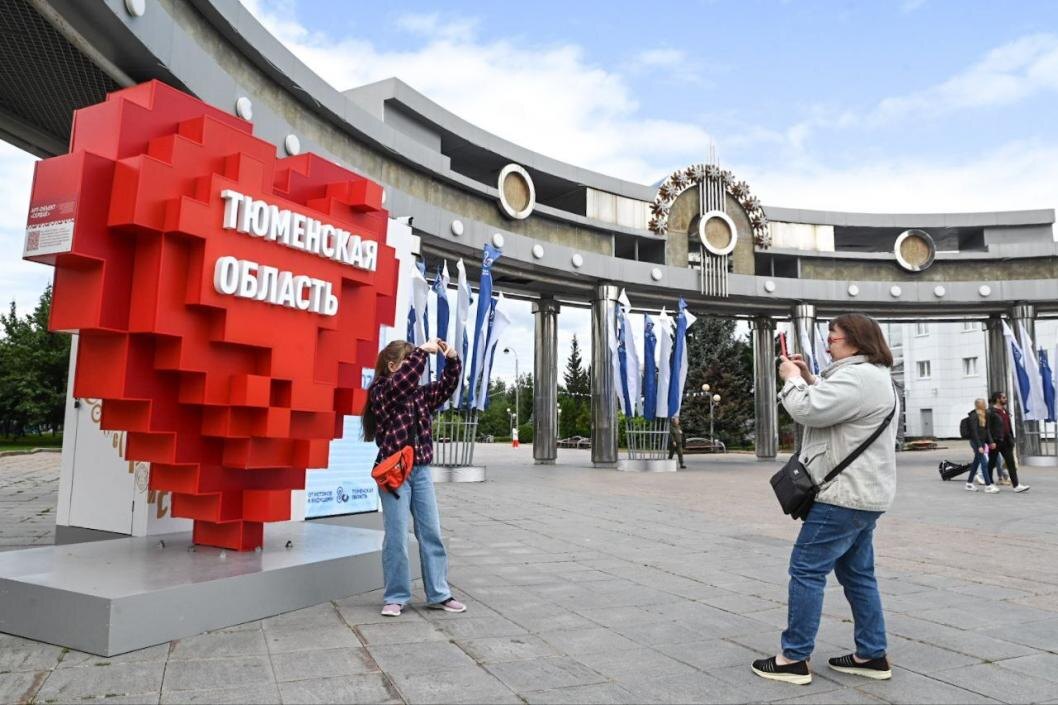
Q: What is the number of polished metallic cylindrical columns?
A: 6